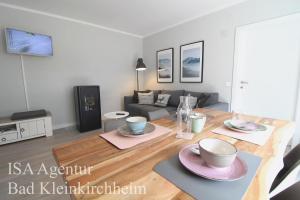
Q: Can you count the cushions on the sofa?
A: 5